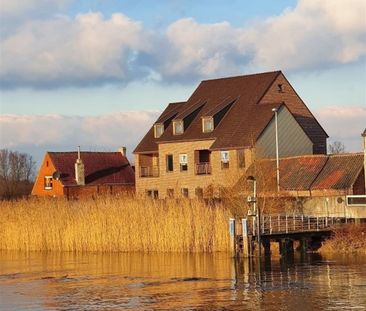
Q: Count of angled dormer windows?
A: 3